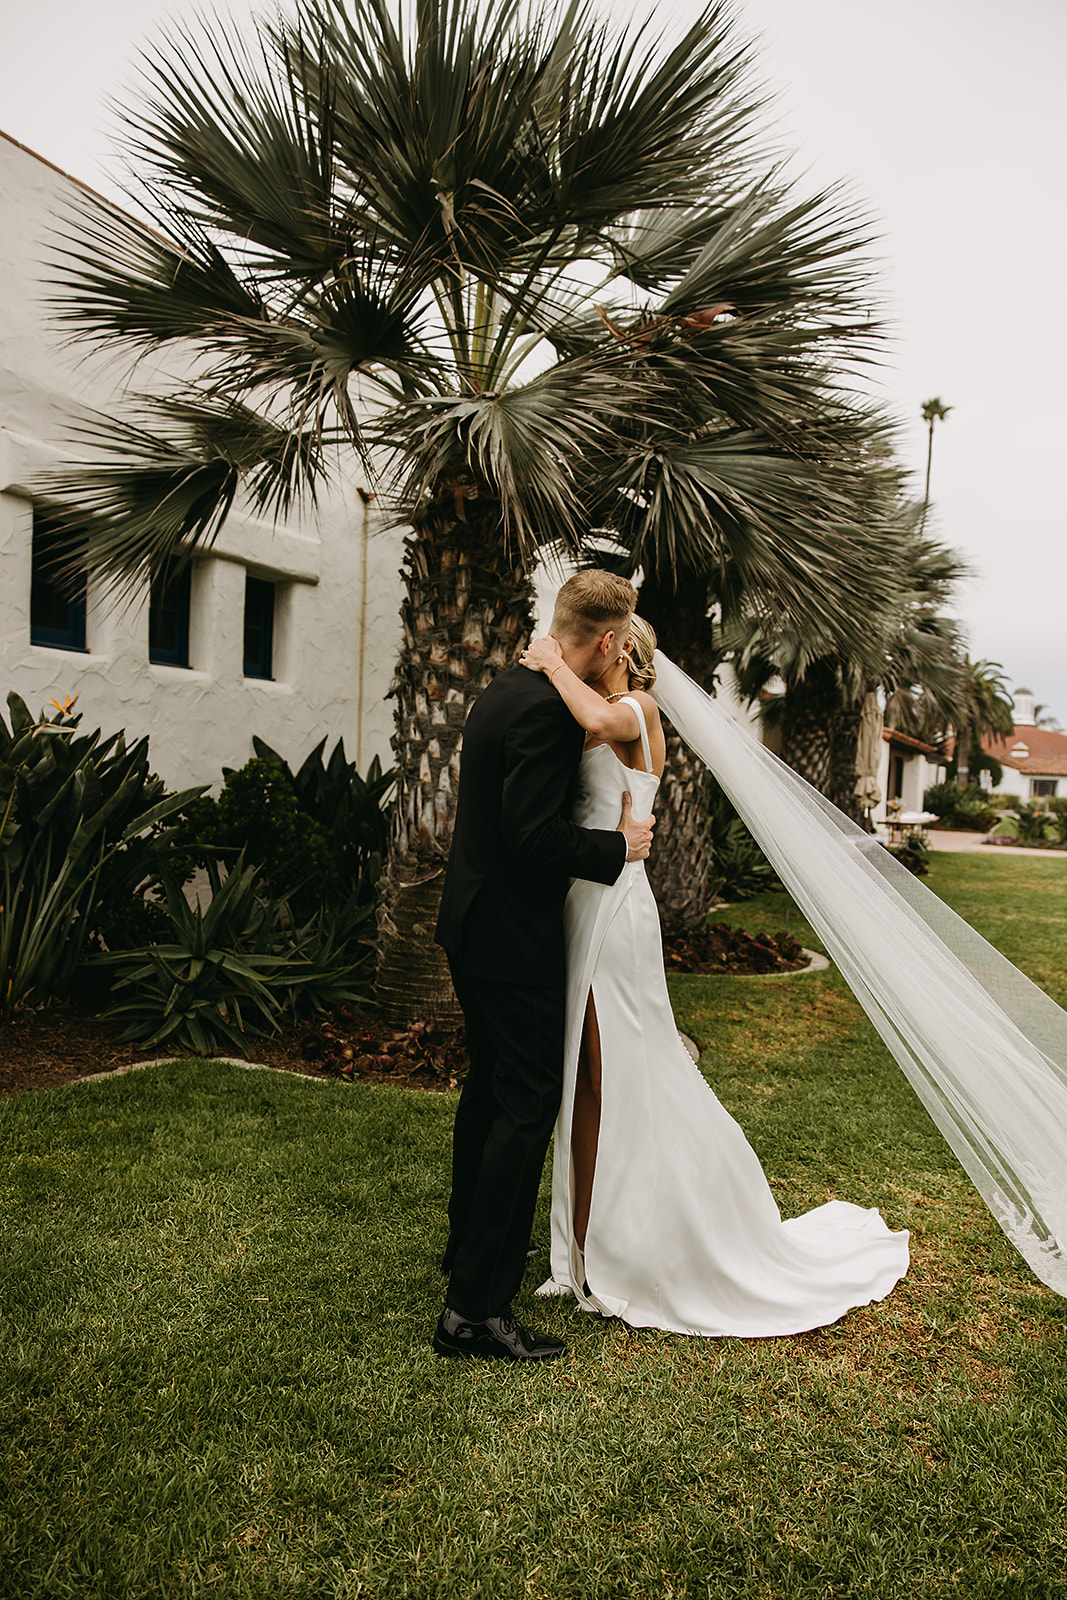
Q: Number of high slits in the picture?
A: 1